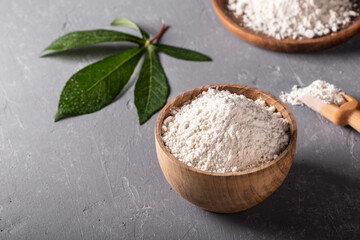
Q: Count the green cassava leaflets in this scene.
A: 5